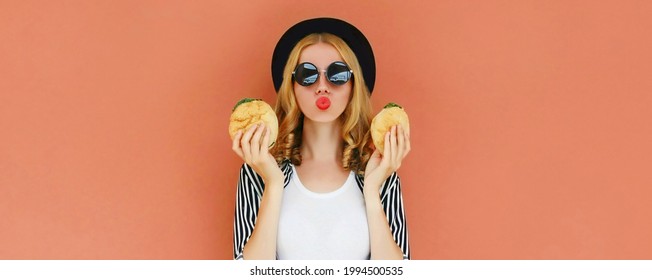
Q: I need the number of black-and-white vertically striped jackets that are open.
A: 1